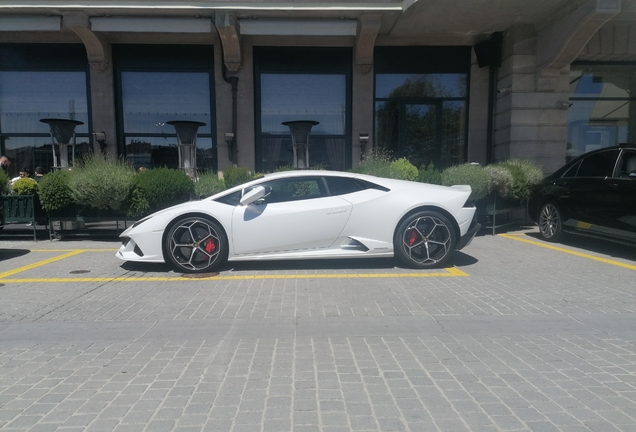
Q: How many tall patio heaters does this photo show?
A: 3